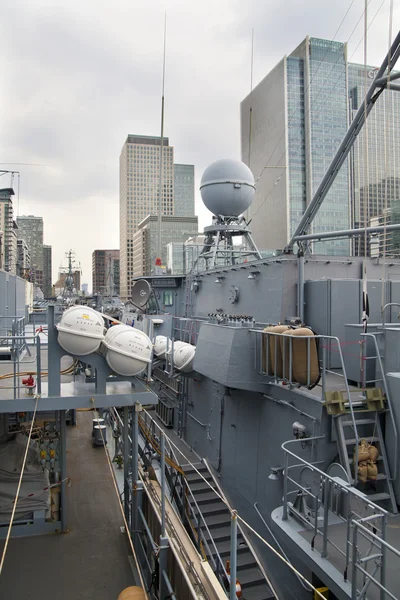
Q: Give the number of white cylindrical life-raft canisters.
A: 4